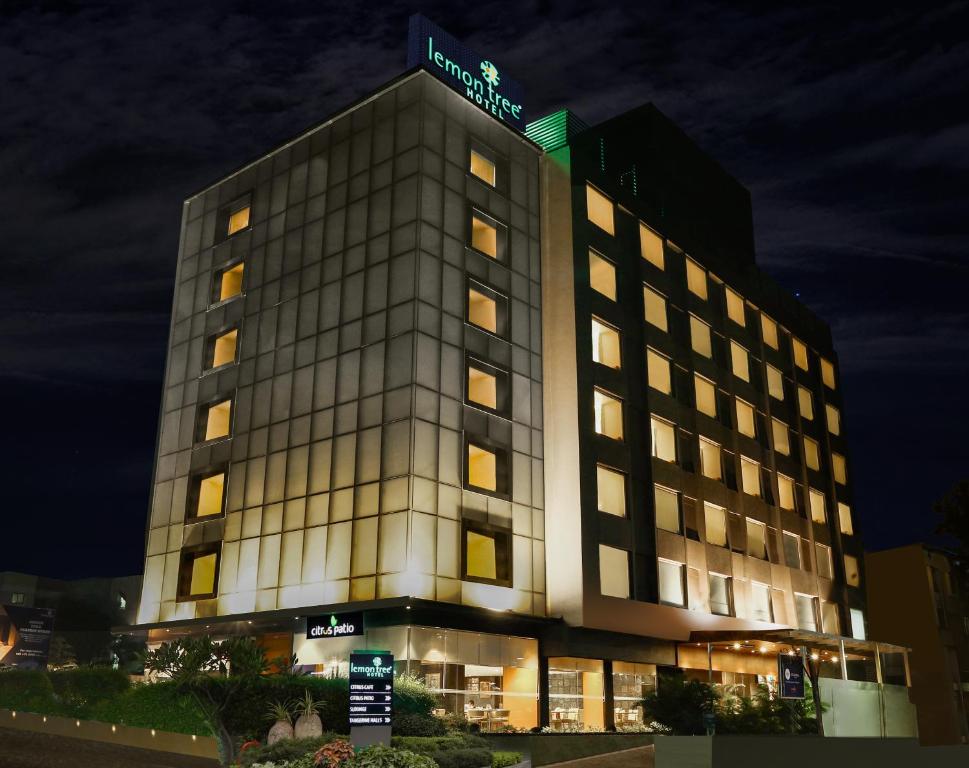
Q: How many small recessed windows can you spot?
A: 12